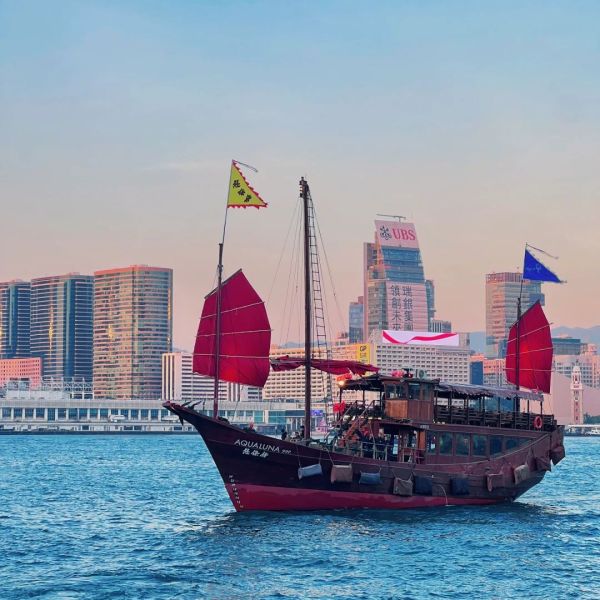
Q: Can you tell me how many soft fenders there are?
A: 10